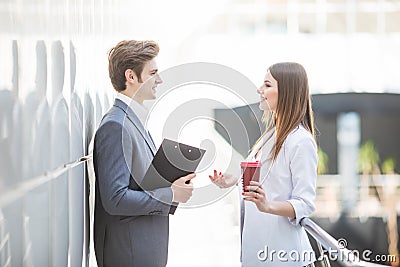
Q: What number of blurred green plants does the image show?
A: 3